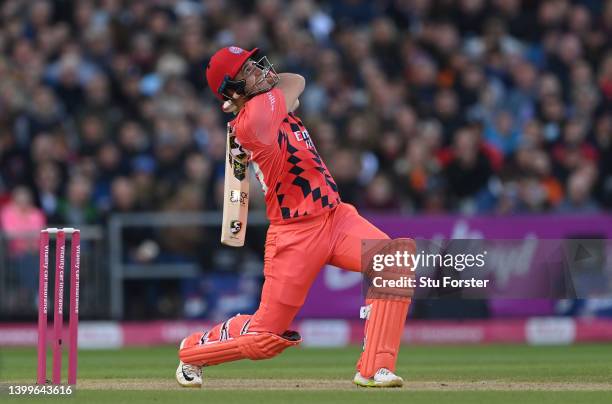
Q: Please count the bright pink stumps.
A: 3